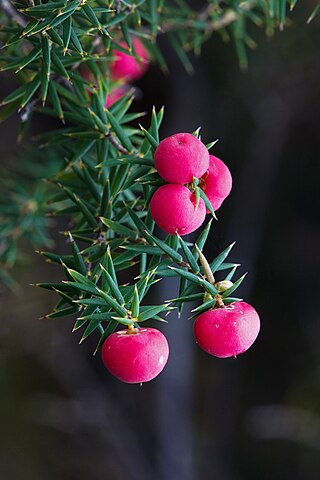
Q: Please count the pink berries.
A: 7